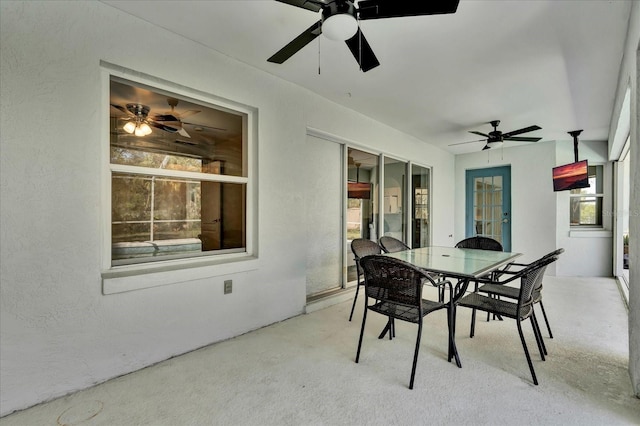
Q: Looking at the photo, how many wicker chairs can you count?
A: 6